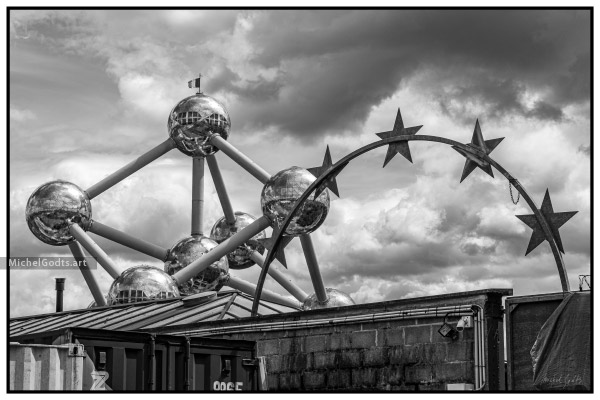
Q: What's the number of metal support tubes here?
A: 11